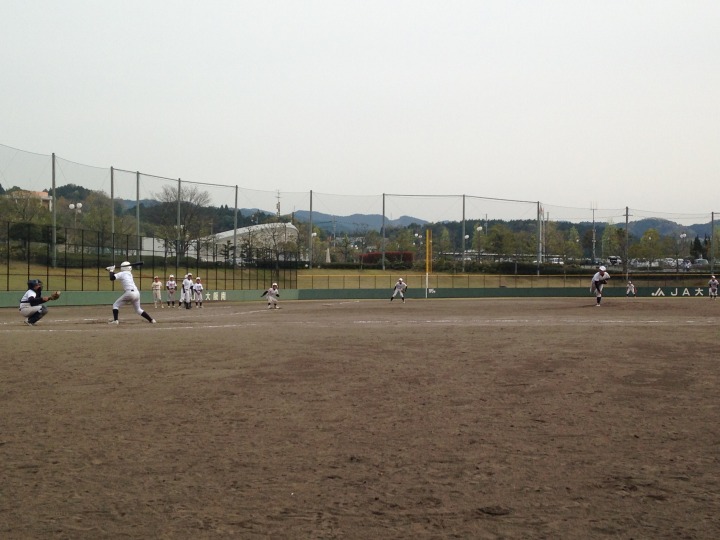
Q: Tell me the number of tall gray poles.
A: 11